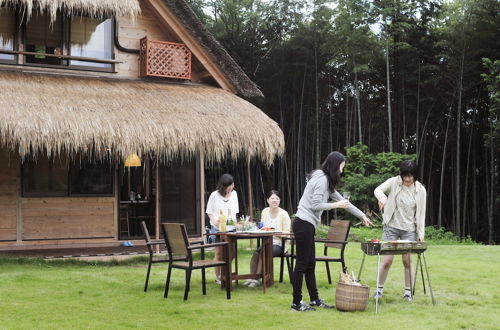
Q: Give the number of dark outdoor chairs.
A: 4